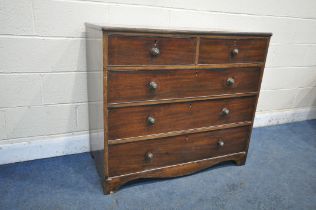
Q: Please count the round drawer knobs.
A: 8